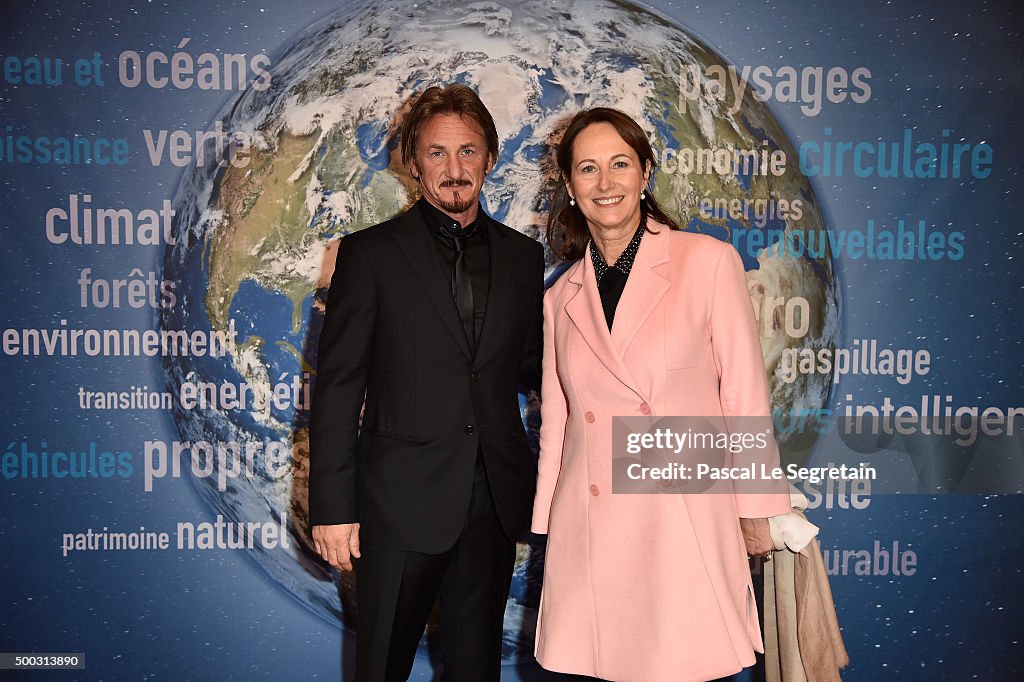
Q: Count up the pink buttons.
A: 4